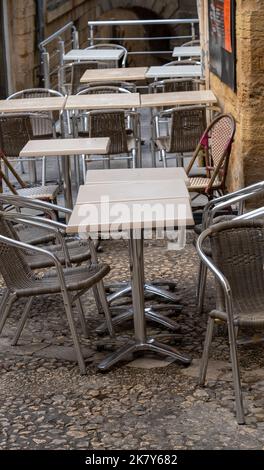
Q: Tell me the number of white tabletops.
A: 3